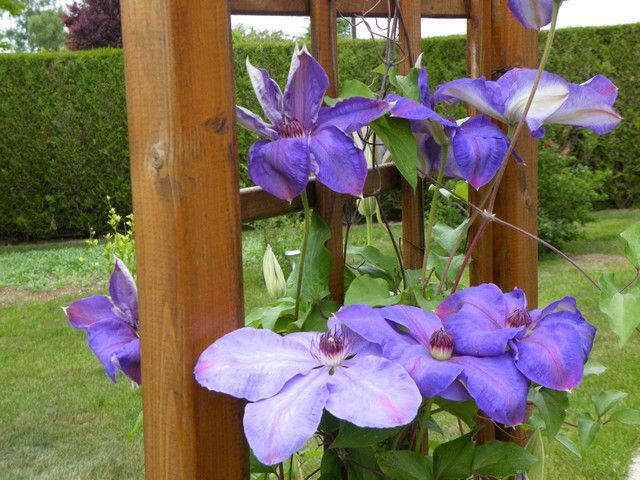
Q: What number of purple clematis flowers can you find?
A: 8